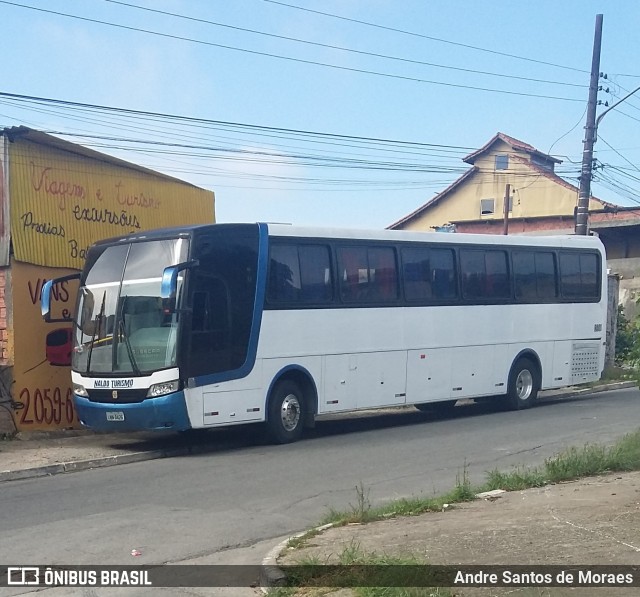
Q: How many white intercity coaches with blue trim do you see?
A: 1